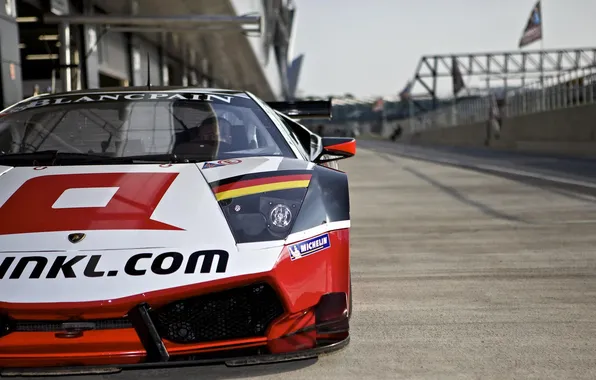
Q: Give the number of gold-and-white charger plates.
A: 0